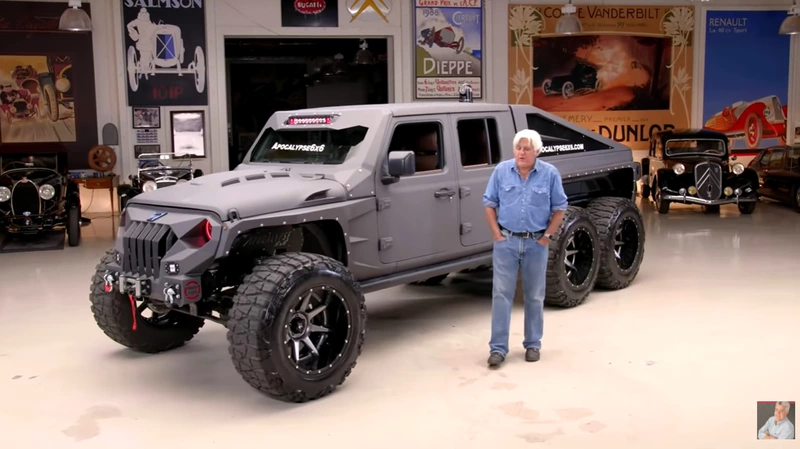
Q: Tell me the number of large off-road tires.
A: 4